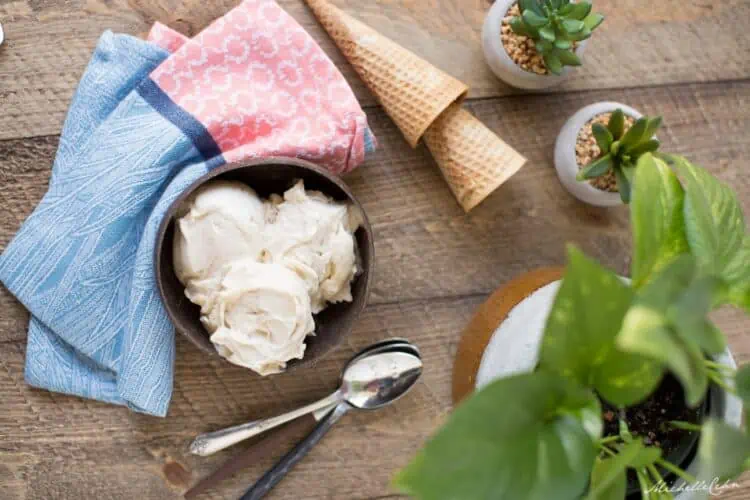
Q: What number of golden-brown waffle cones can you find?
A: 2